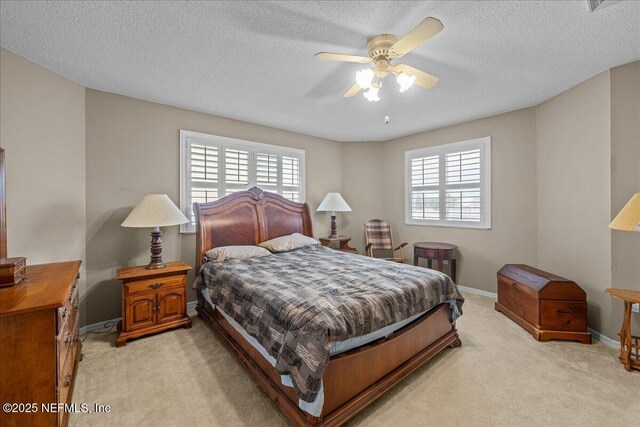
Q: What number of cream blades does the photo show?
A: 4